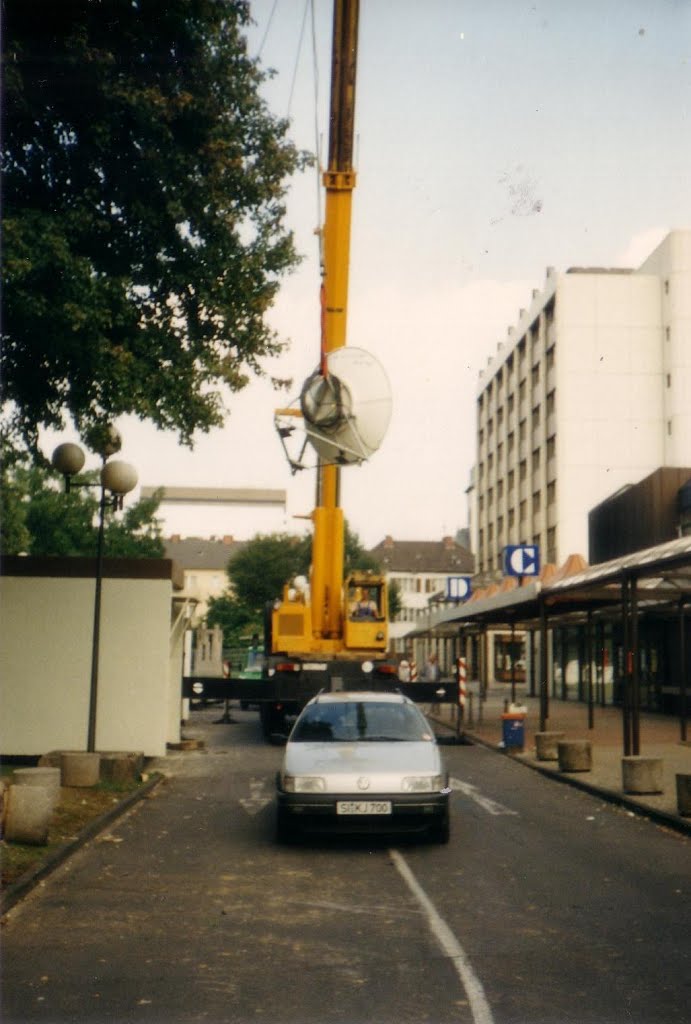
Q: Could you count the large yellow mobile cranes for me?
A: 1